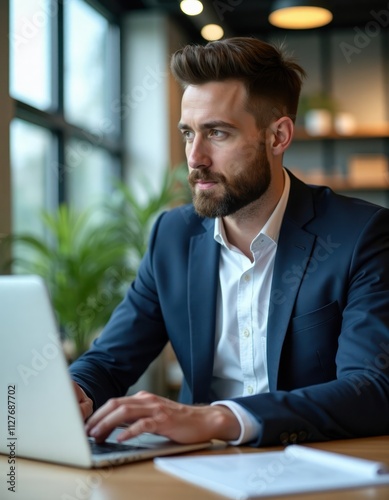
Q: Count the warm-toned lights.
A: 3